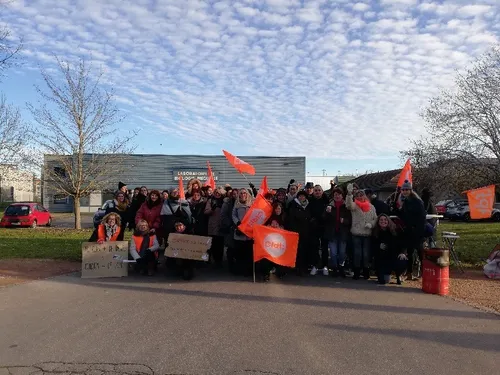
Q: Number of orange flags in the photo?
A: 8